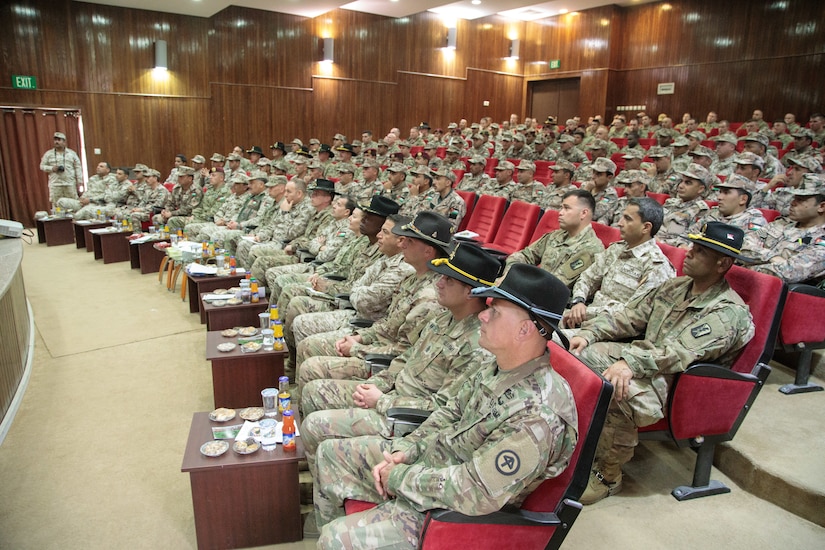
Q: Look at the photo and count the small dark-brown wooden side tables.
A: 8